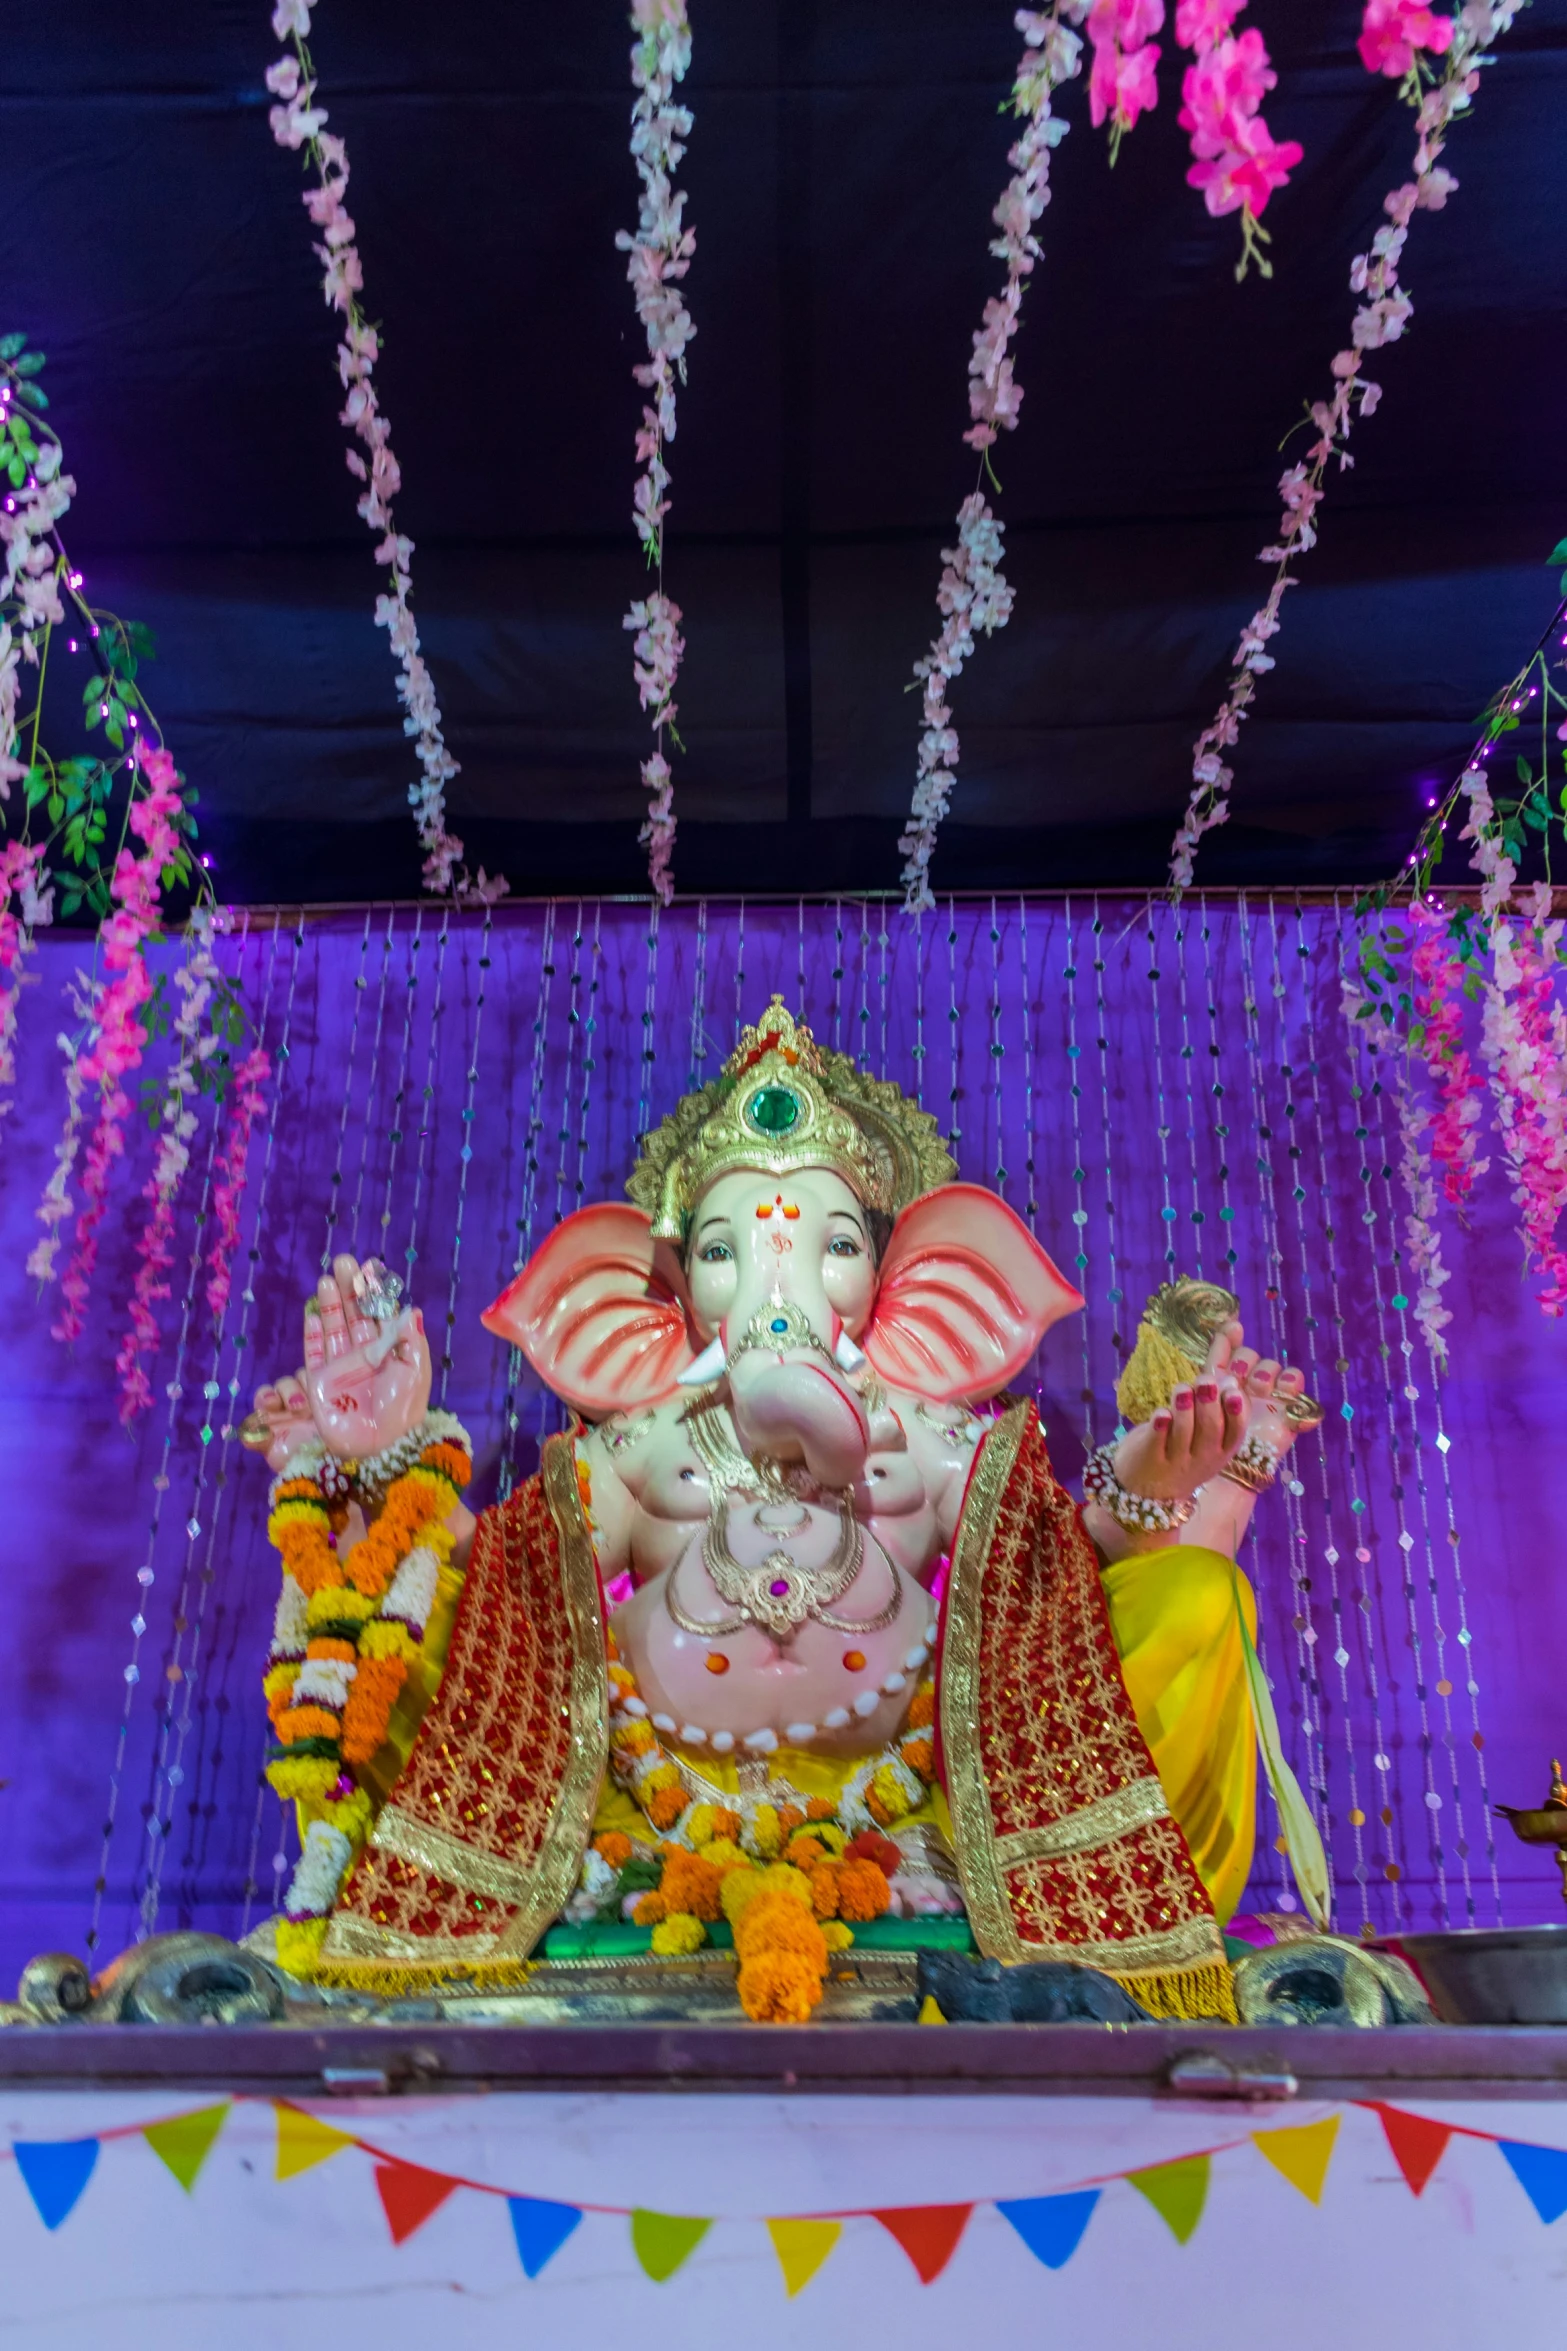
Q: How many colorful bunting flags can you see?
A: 13